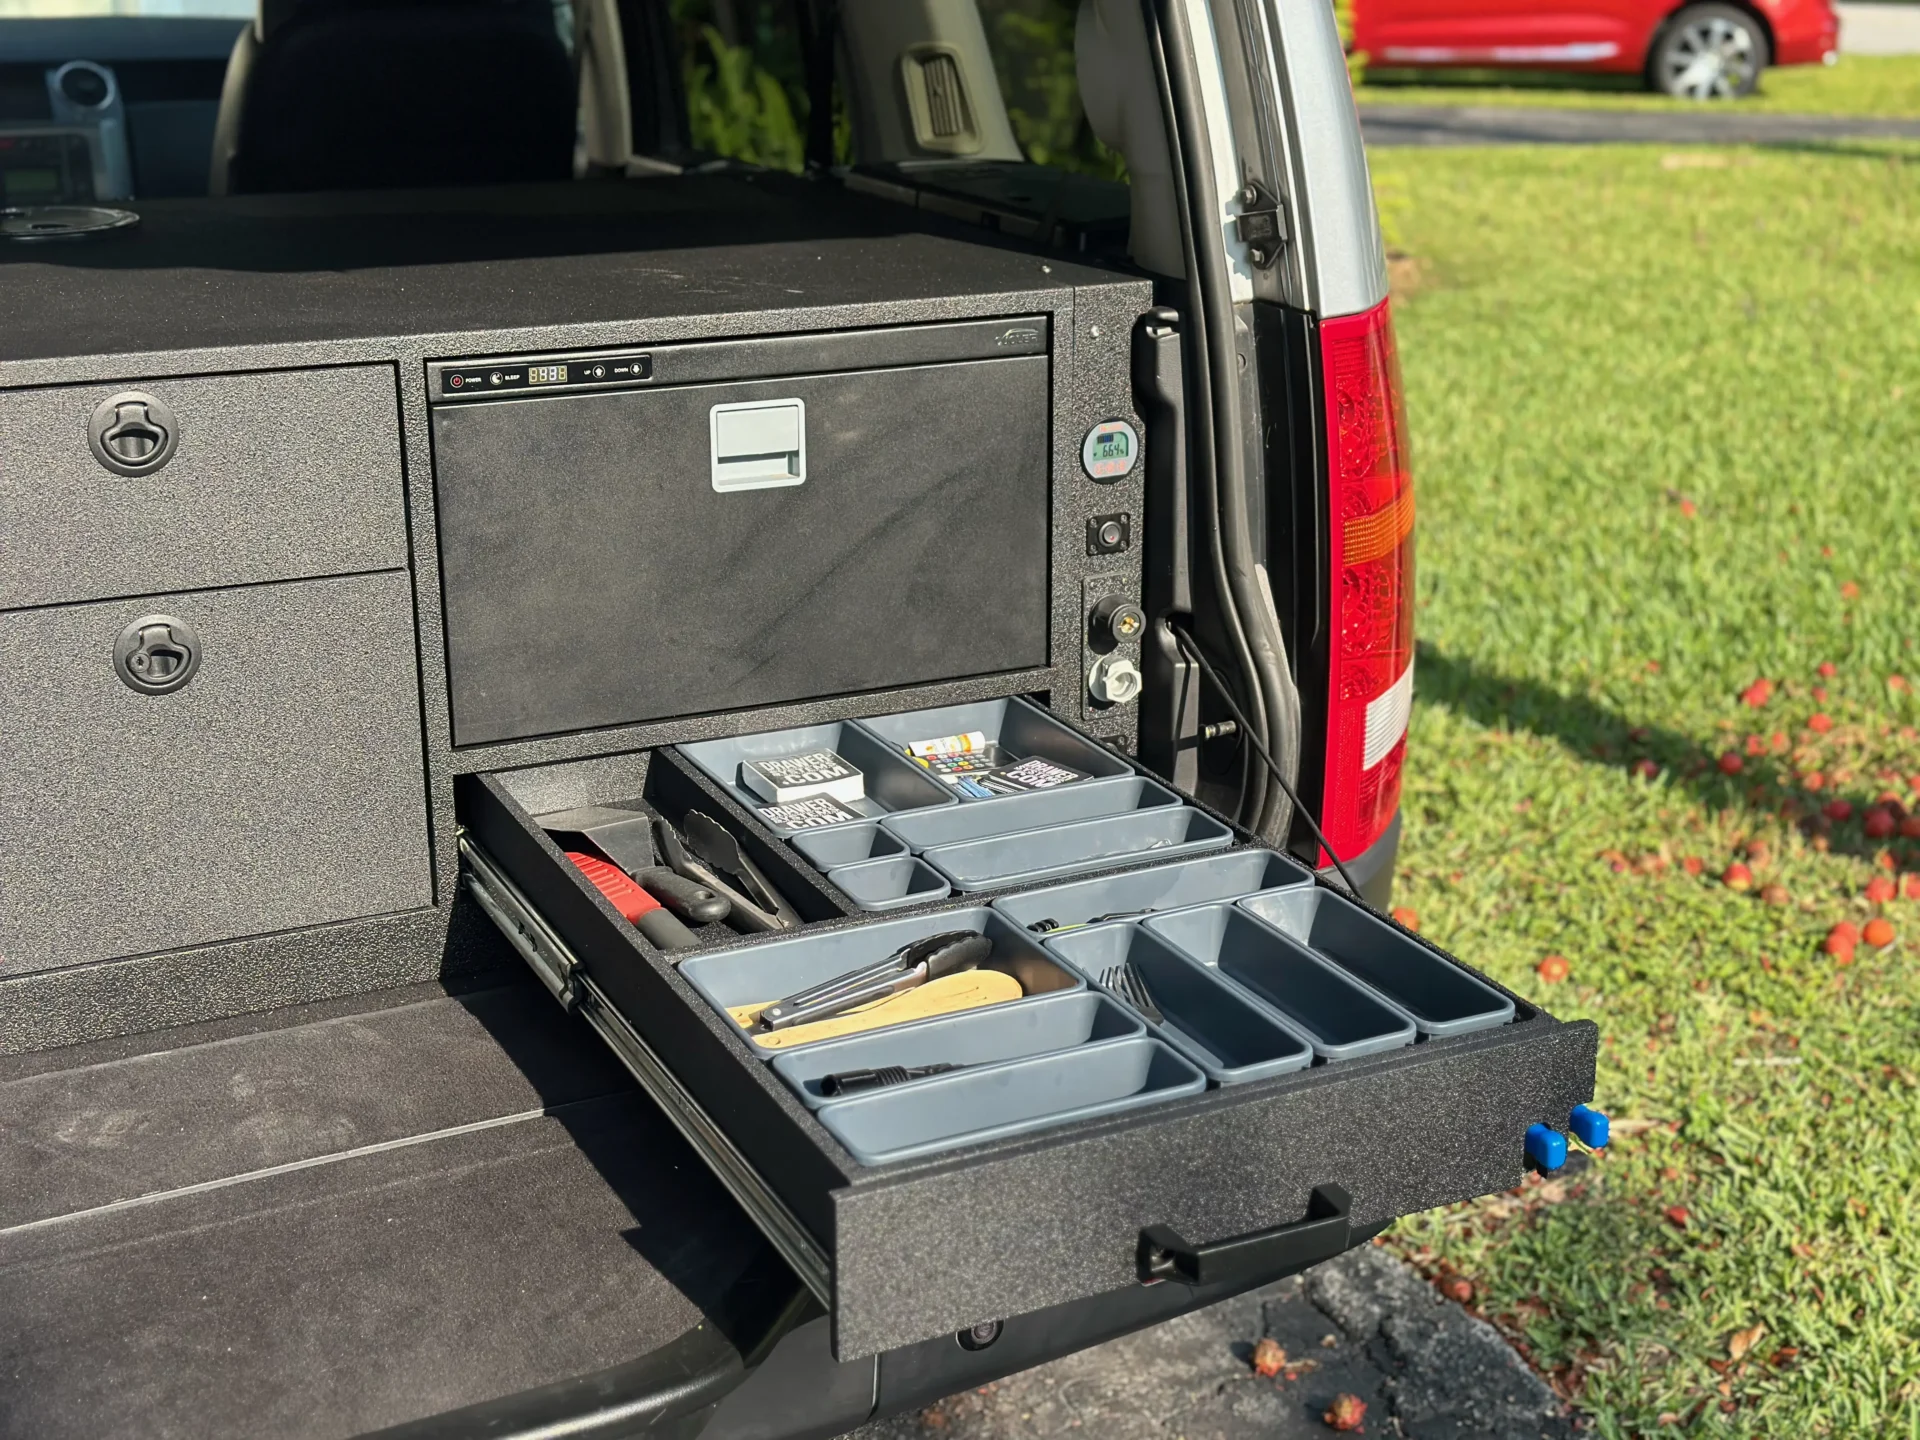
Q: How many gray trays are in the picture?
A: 13